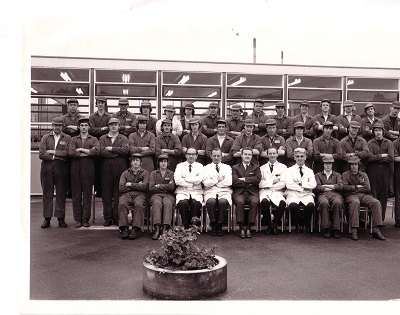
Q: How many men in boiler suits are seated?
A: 4